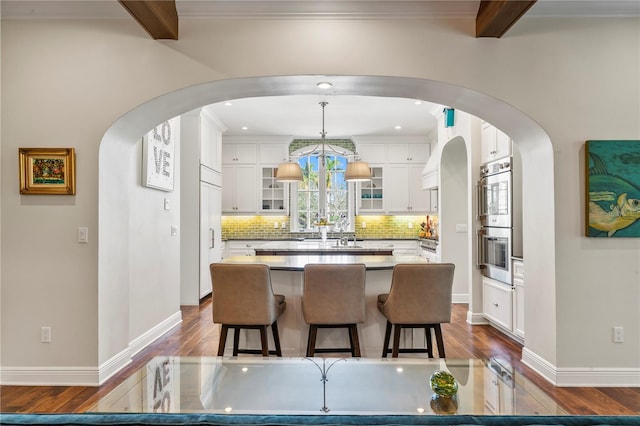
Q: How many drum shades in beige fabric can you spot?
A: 2